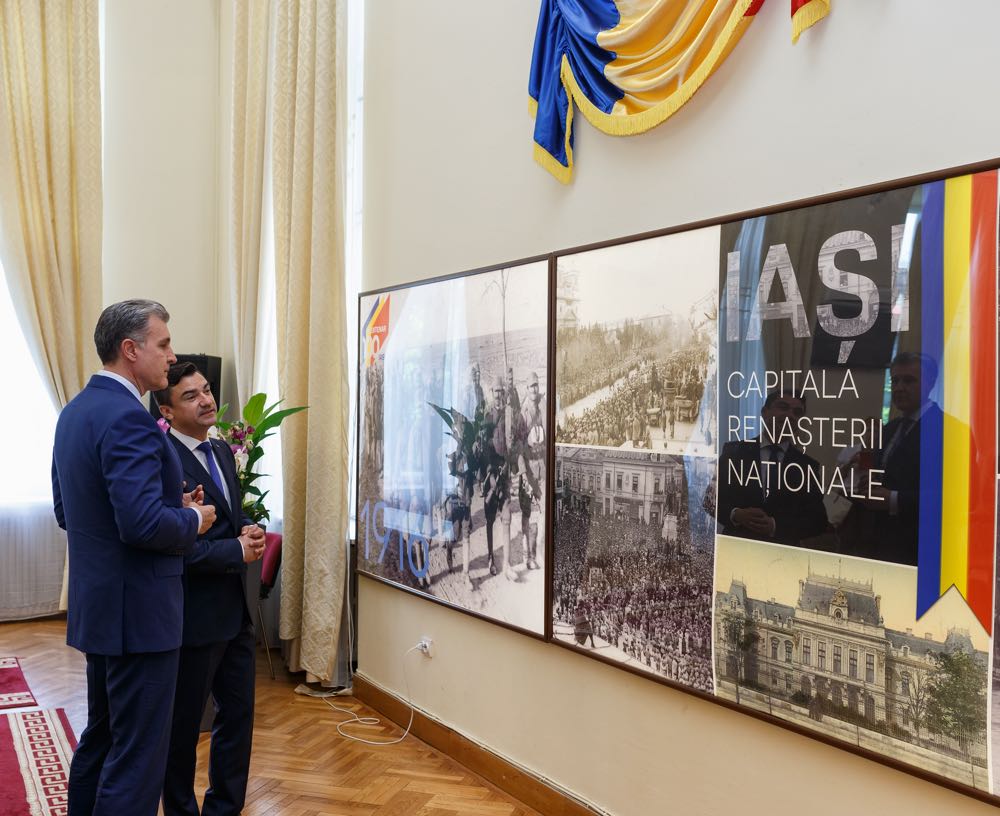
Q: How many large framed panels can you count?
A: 2